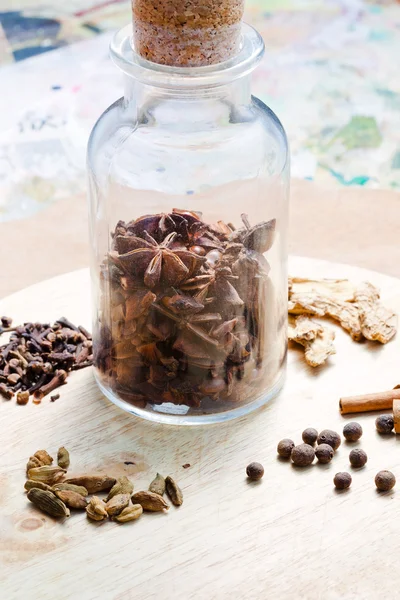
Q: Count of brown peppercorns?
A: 11